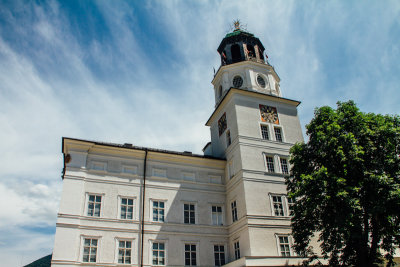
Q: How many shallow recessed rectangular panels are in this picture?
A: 5